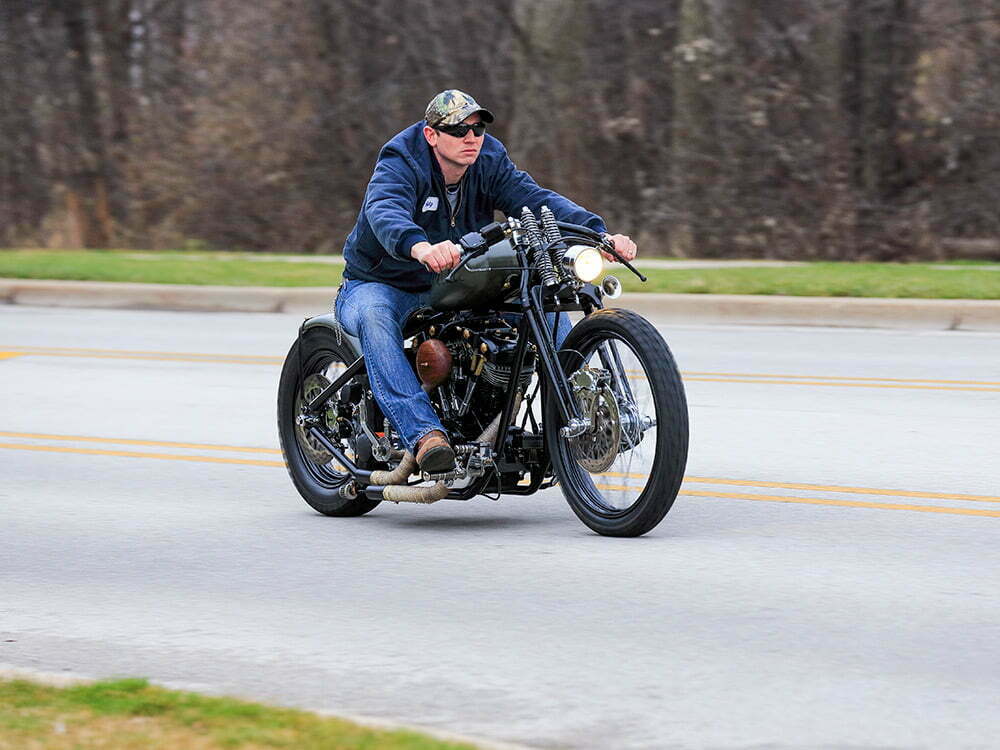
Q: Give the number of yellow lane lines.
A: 4